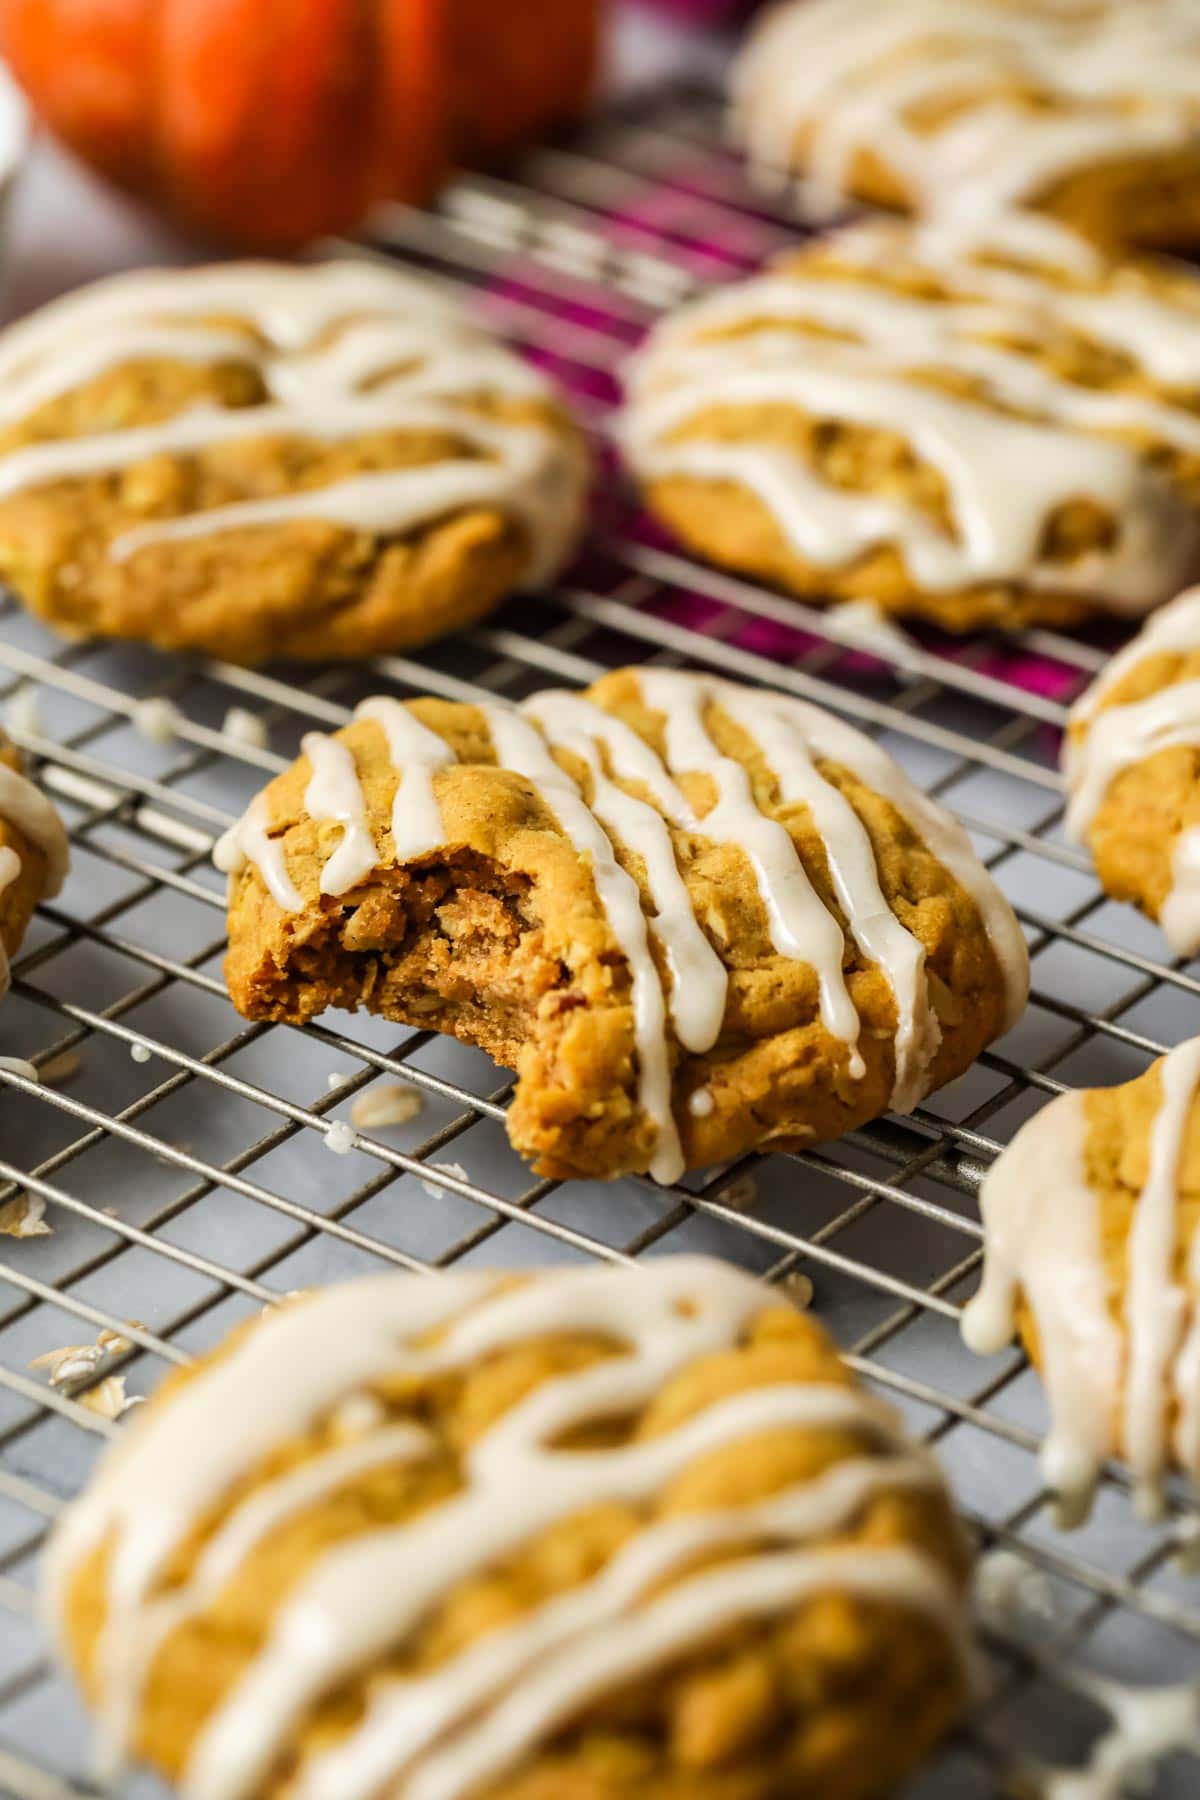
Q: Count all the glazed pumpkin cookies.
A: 8